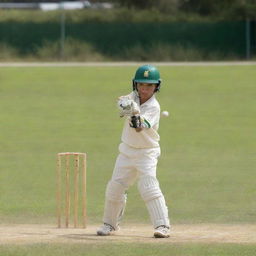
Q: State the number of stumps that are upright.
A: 4